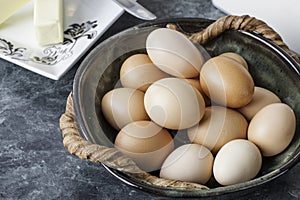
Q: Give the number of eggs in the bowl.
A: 13